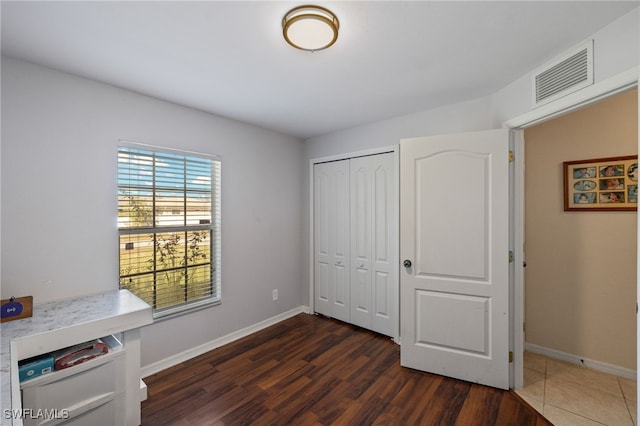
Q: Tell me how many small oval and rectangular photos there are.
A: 8